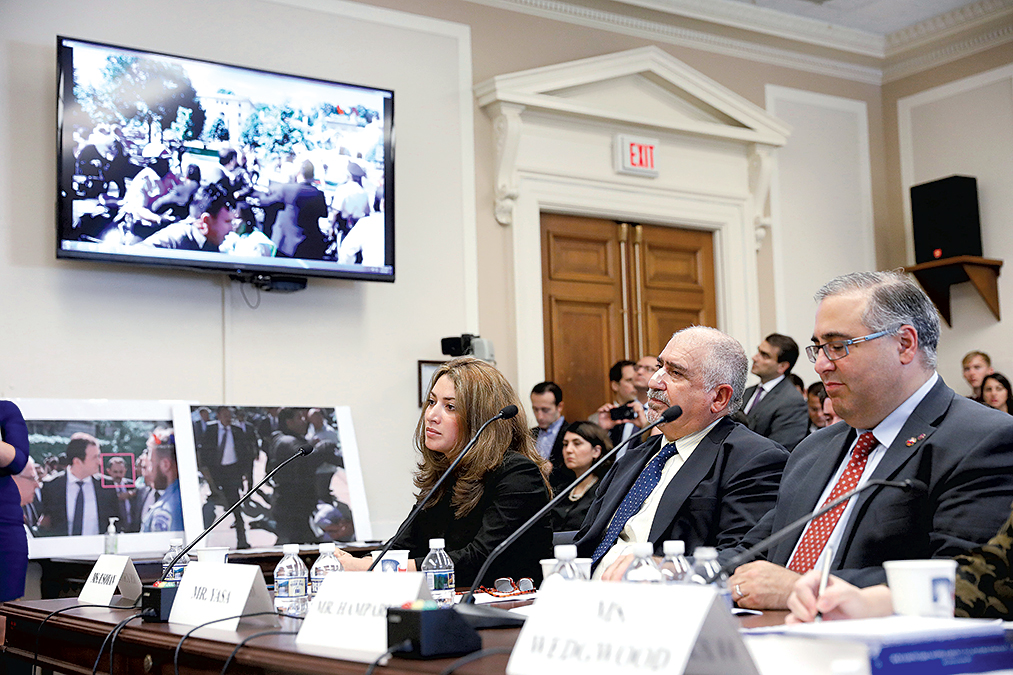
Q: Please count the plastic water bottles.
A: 8